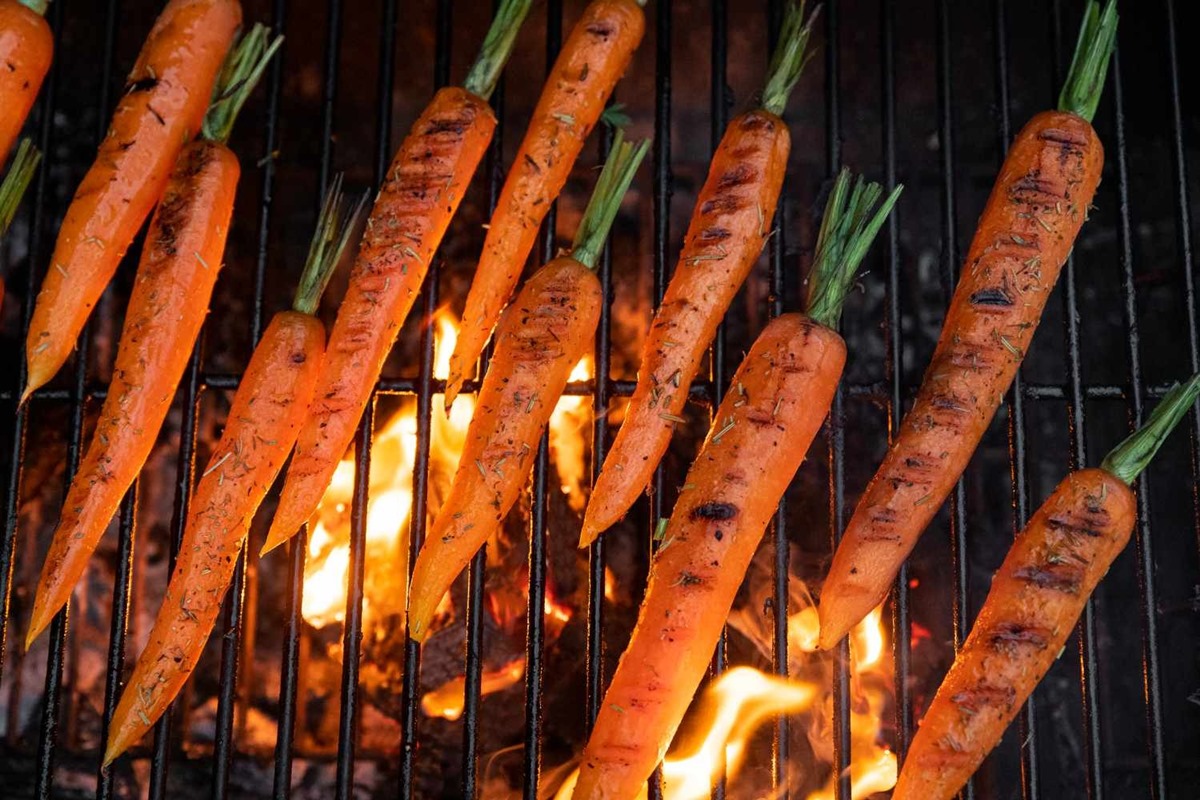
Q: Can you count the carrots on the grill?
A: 12